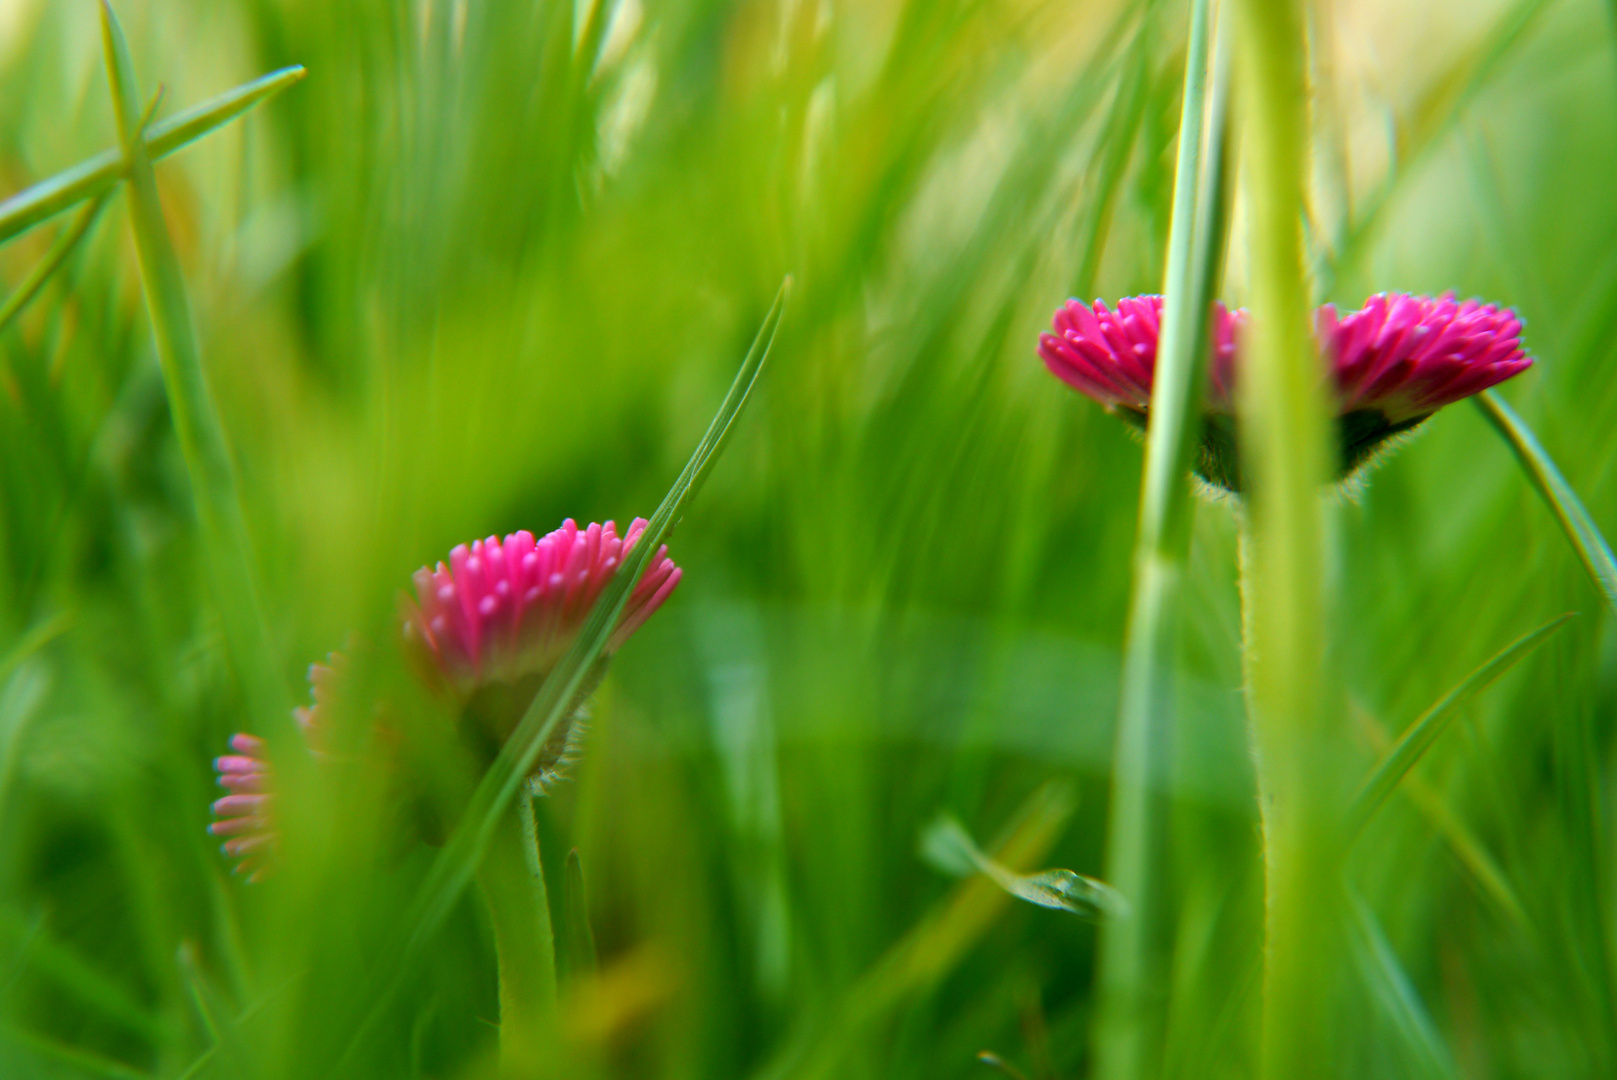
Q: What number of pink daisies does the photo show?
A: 3